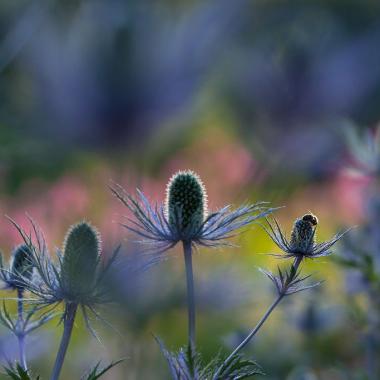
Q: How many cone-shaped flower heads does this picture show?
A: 4